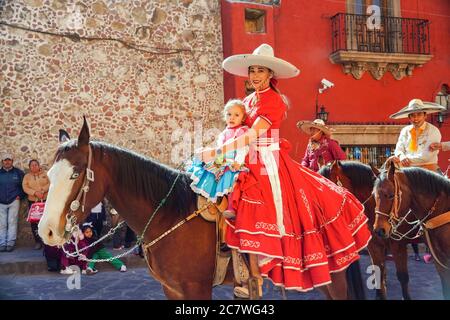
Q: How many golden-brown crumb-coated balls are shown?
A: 0